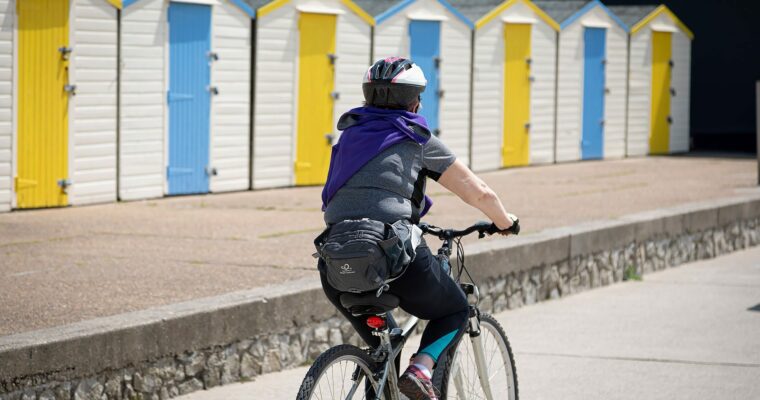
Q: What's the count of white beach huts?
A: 7